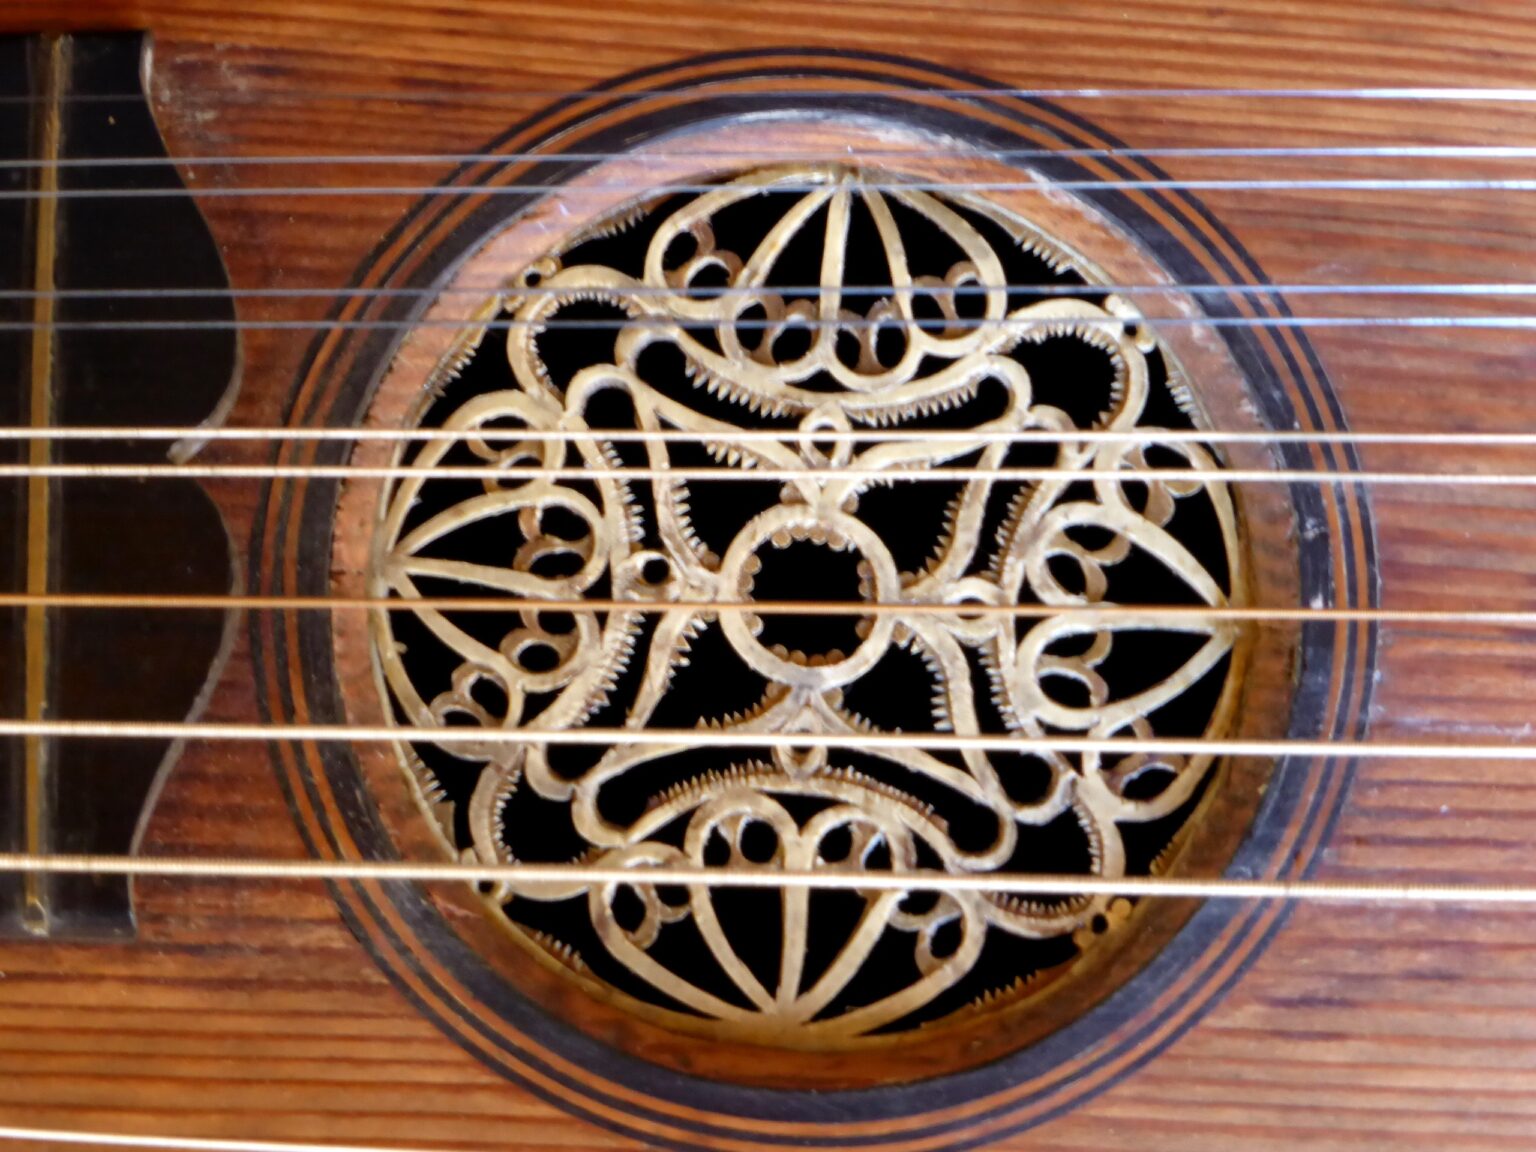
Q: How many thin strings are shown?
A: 5